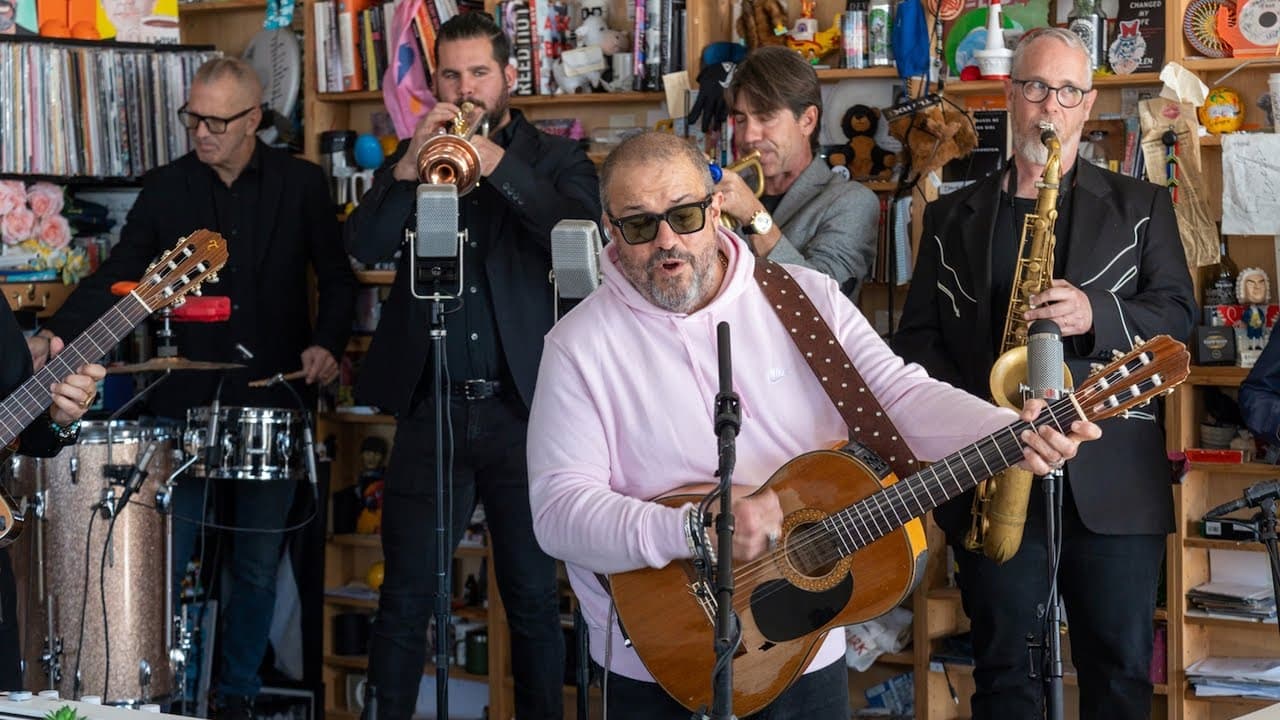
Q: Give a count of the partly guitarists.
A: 1